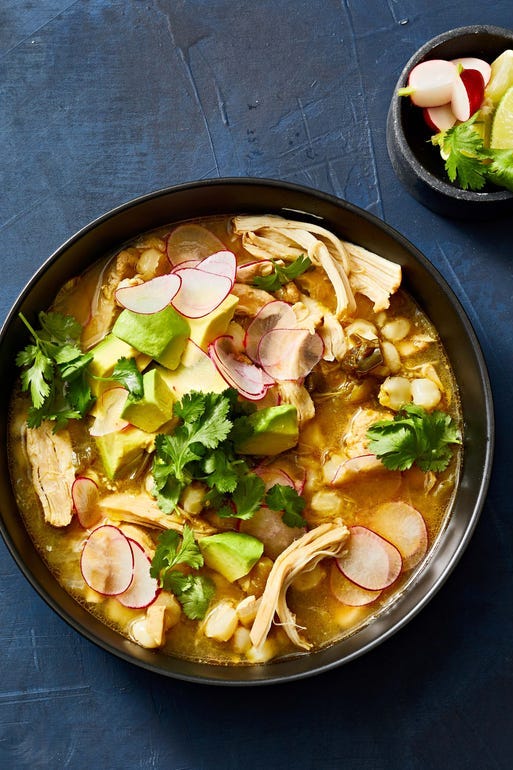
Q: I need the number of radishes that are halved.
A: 4